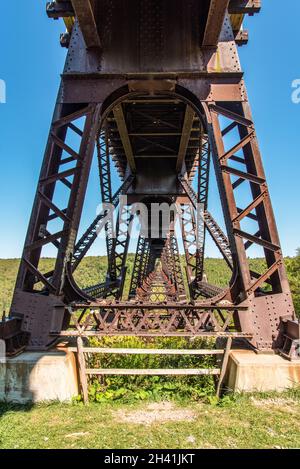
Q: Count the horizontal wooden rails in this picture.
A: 2